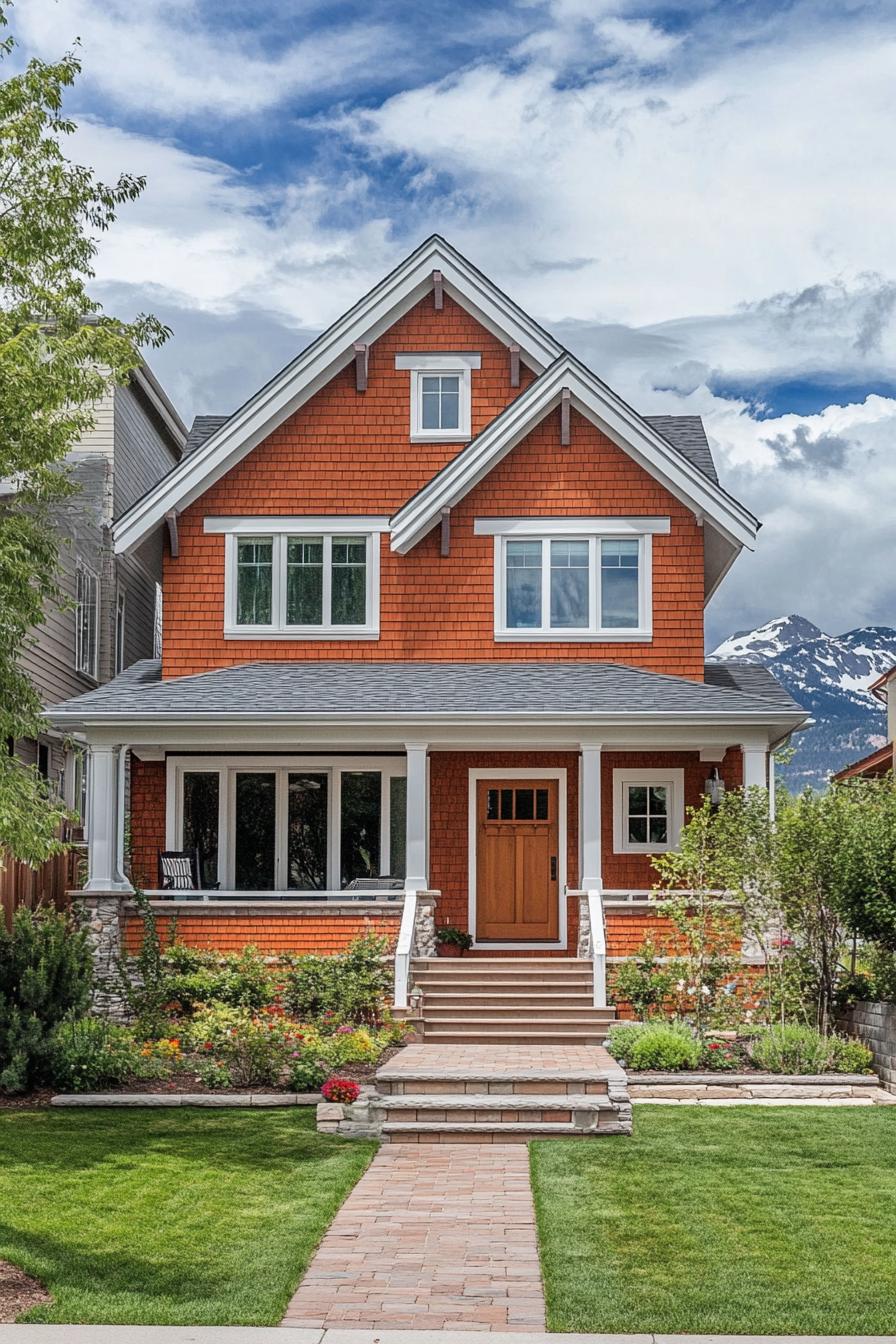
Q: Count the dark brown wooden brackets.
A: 6